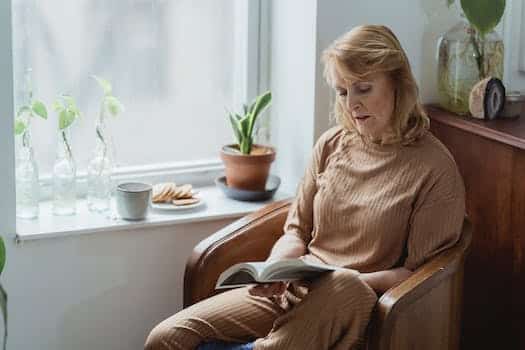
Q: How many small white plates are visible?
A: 1